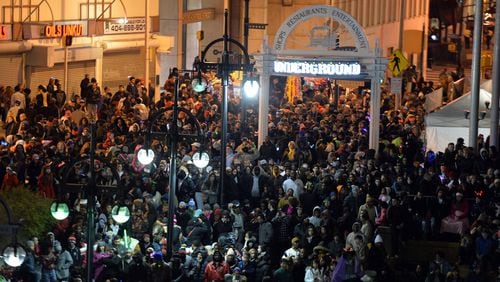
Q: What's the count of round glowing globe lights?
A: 7